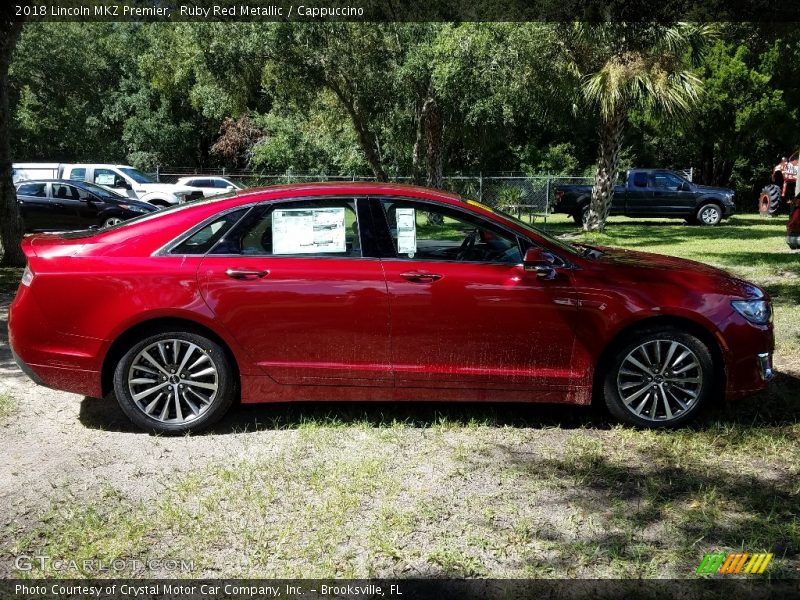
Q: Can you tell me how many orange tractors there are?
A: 1